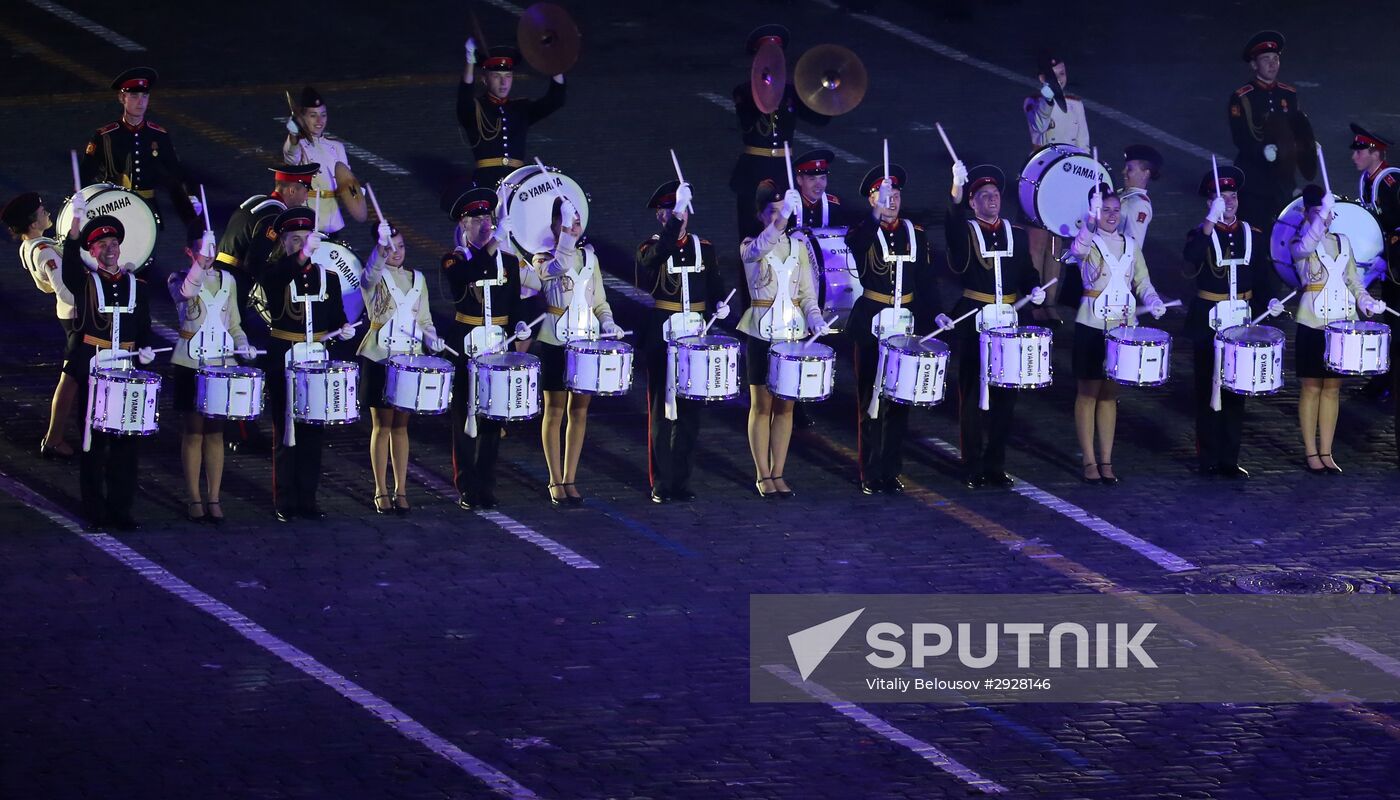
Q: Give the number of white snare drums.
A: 13